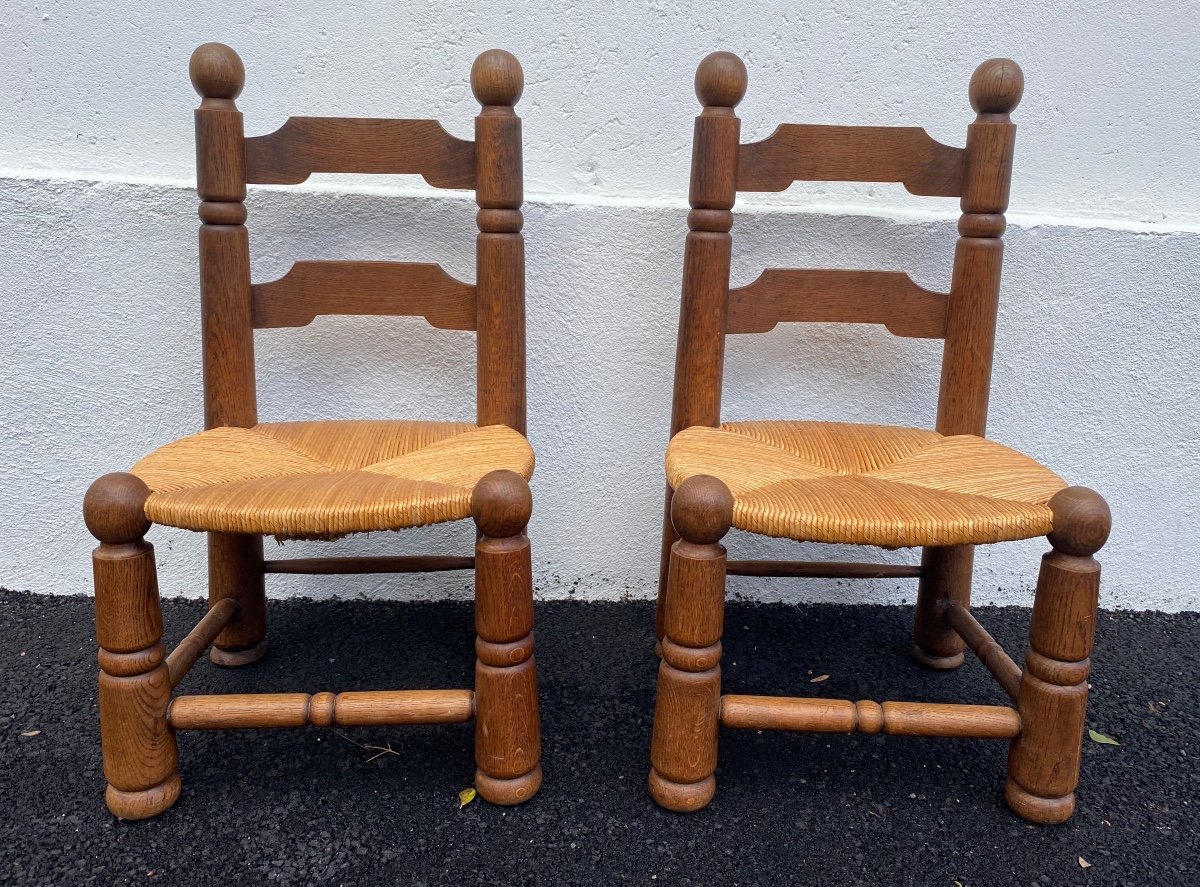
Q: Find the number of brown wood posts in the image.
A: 8